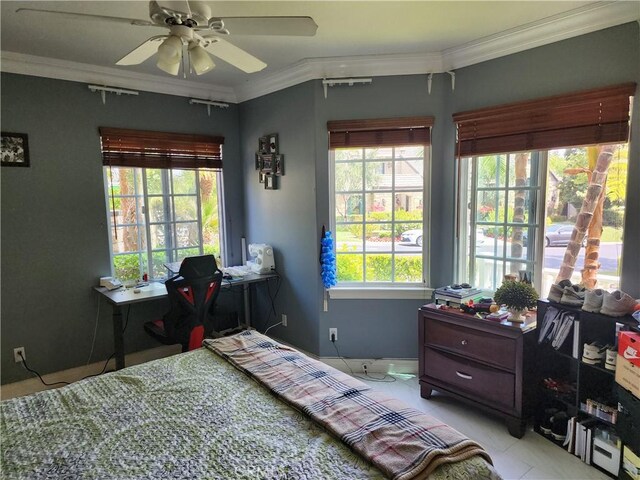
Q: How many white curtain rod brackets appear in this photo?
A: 5